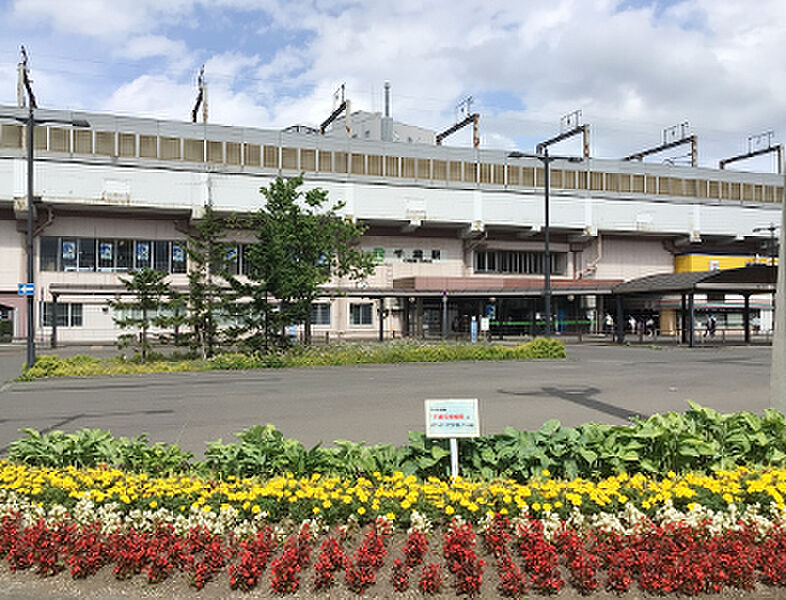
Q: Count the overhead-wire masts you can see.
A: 7